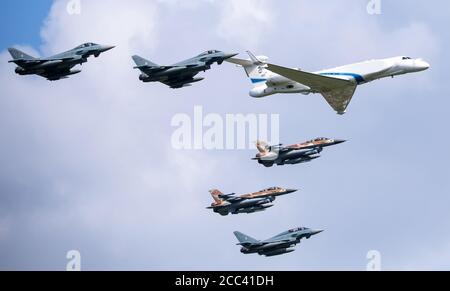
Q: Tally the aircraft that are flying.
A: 6